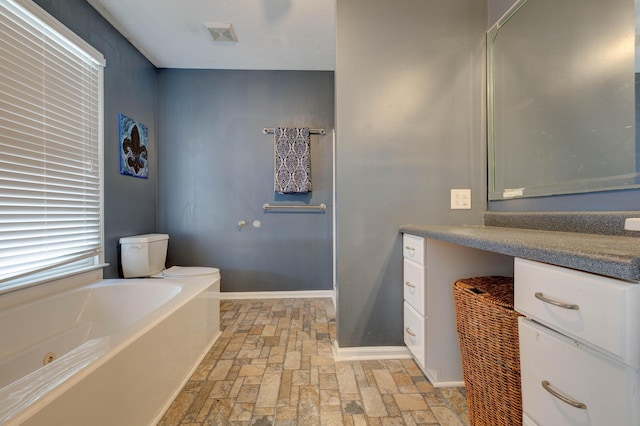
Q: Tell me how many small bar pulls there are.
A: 5